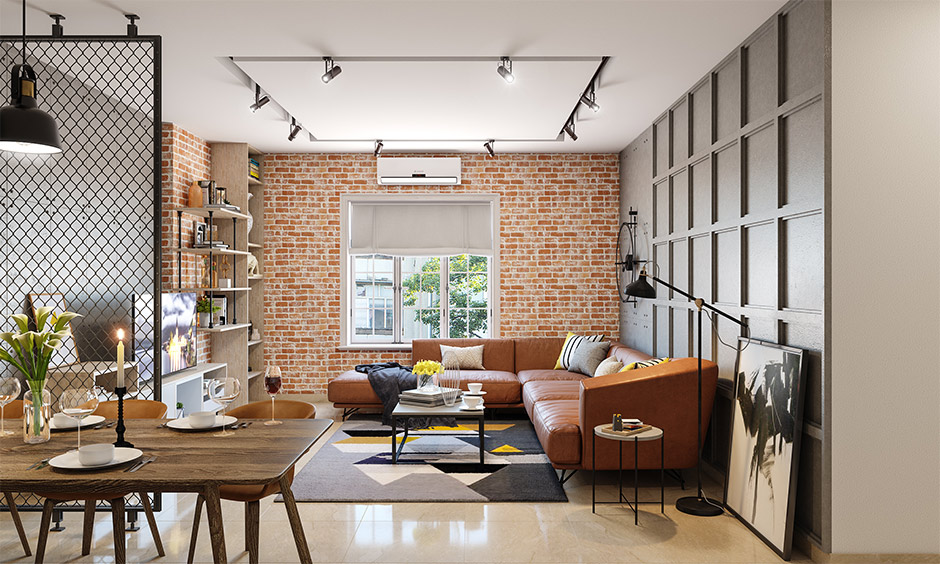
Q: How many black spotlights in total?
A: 8